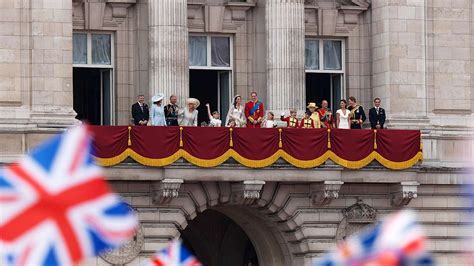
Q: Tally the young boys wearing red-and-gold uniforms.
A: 2